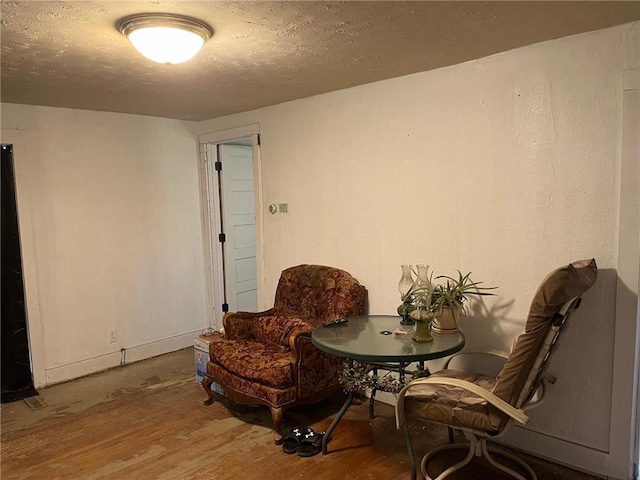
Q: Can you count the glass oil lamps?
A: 2